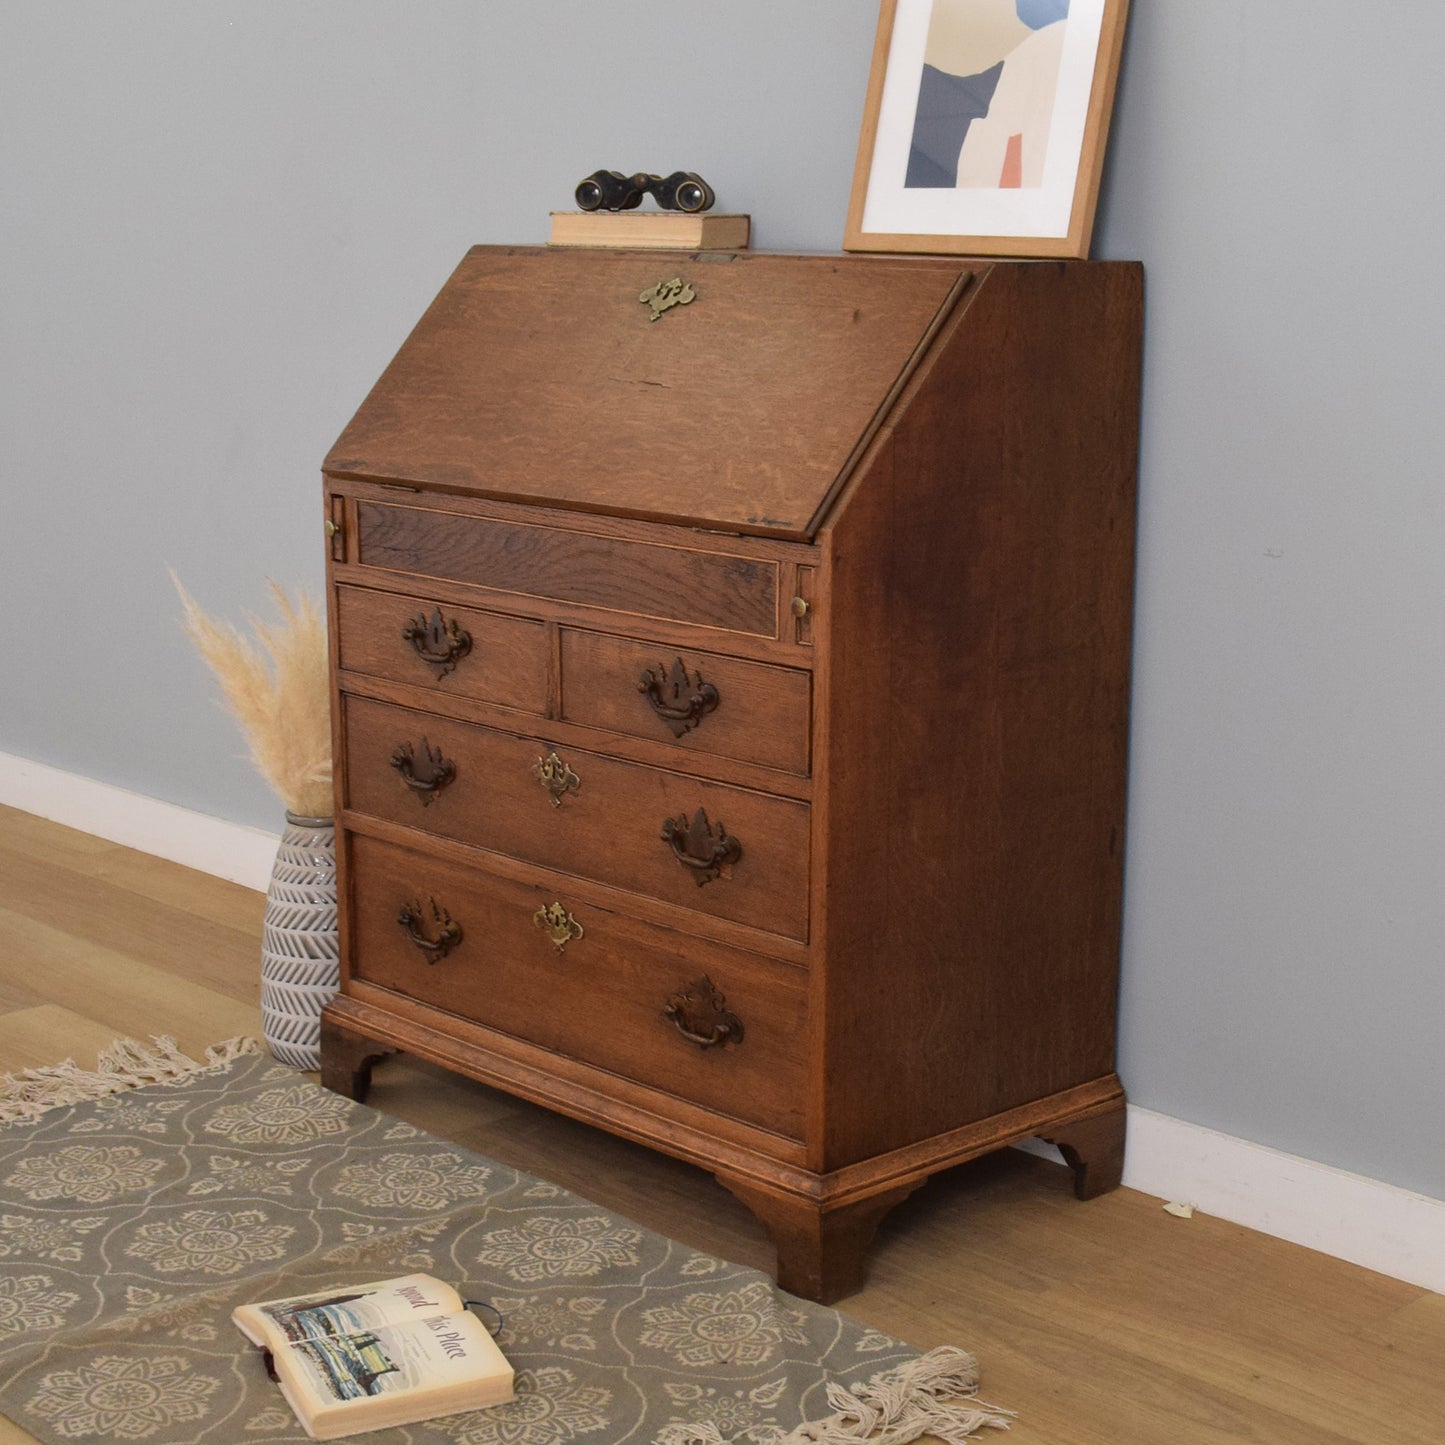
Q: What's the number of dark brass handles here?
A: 6